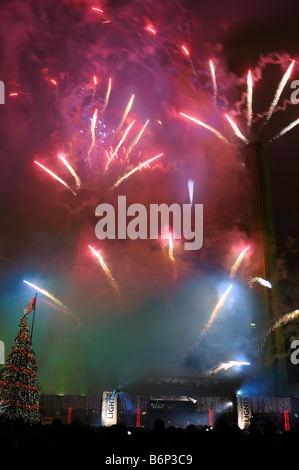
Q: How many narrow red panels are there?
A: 4